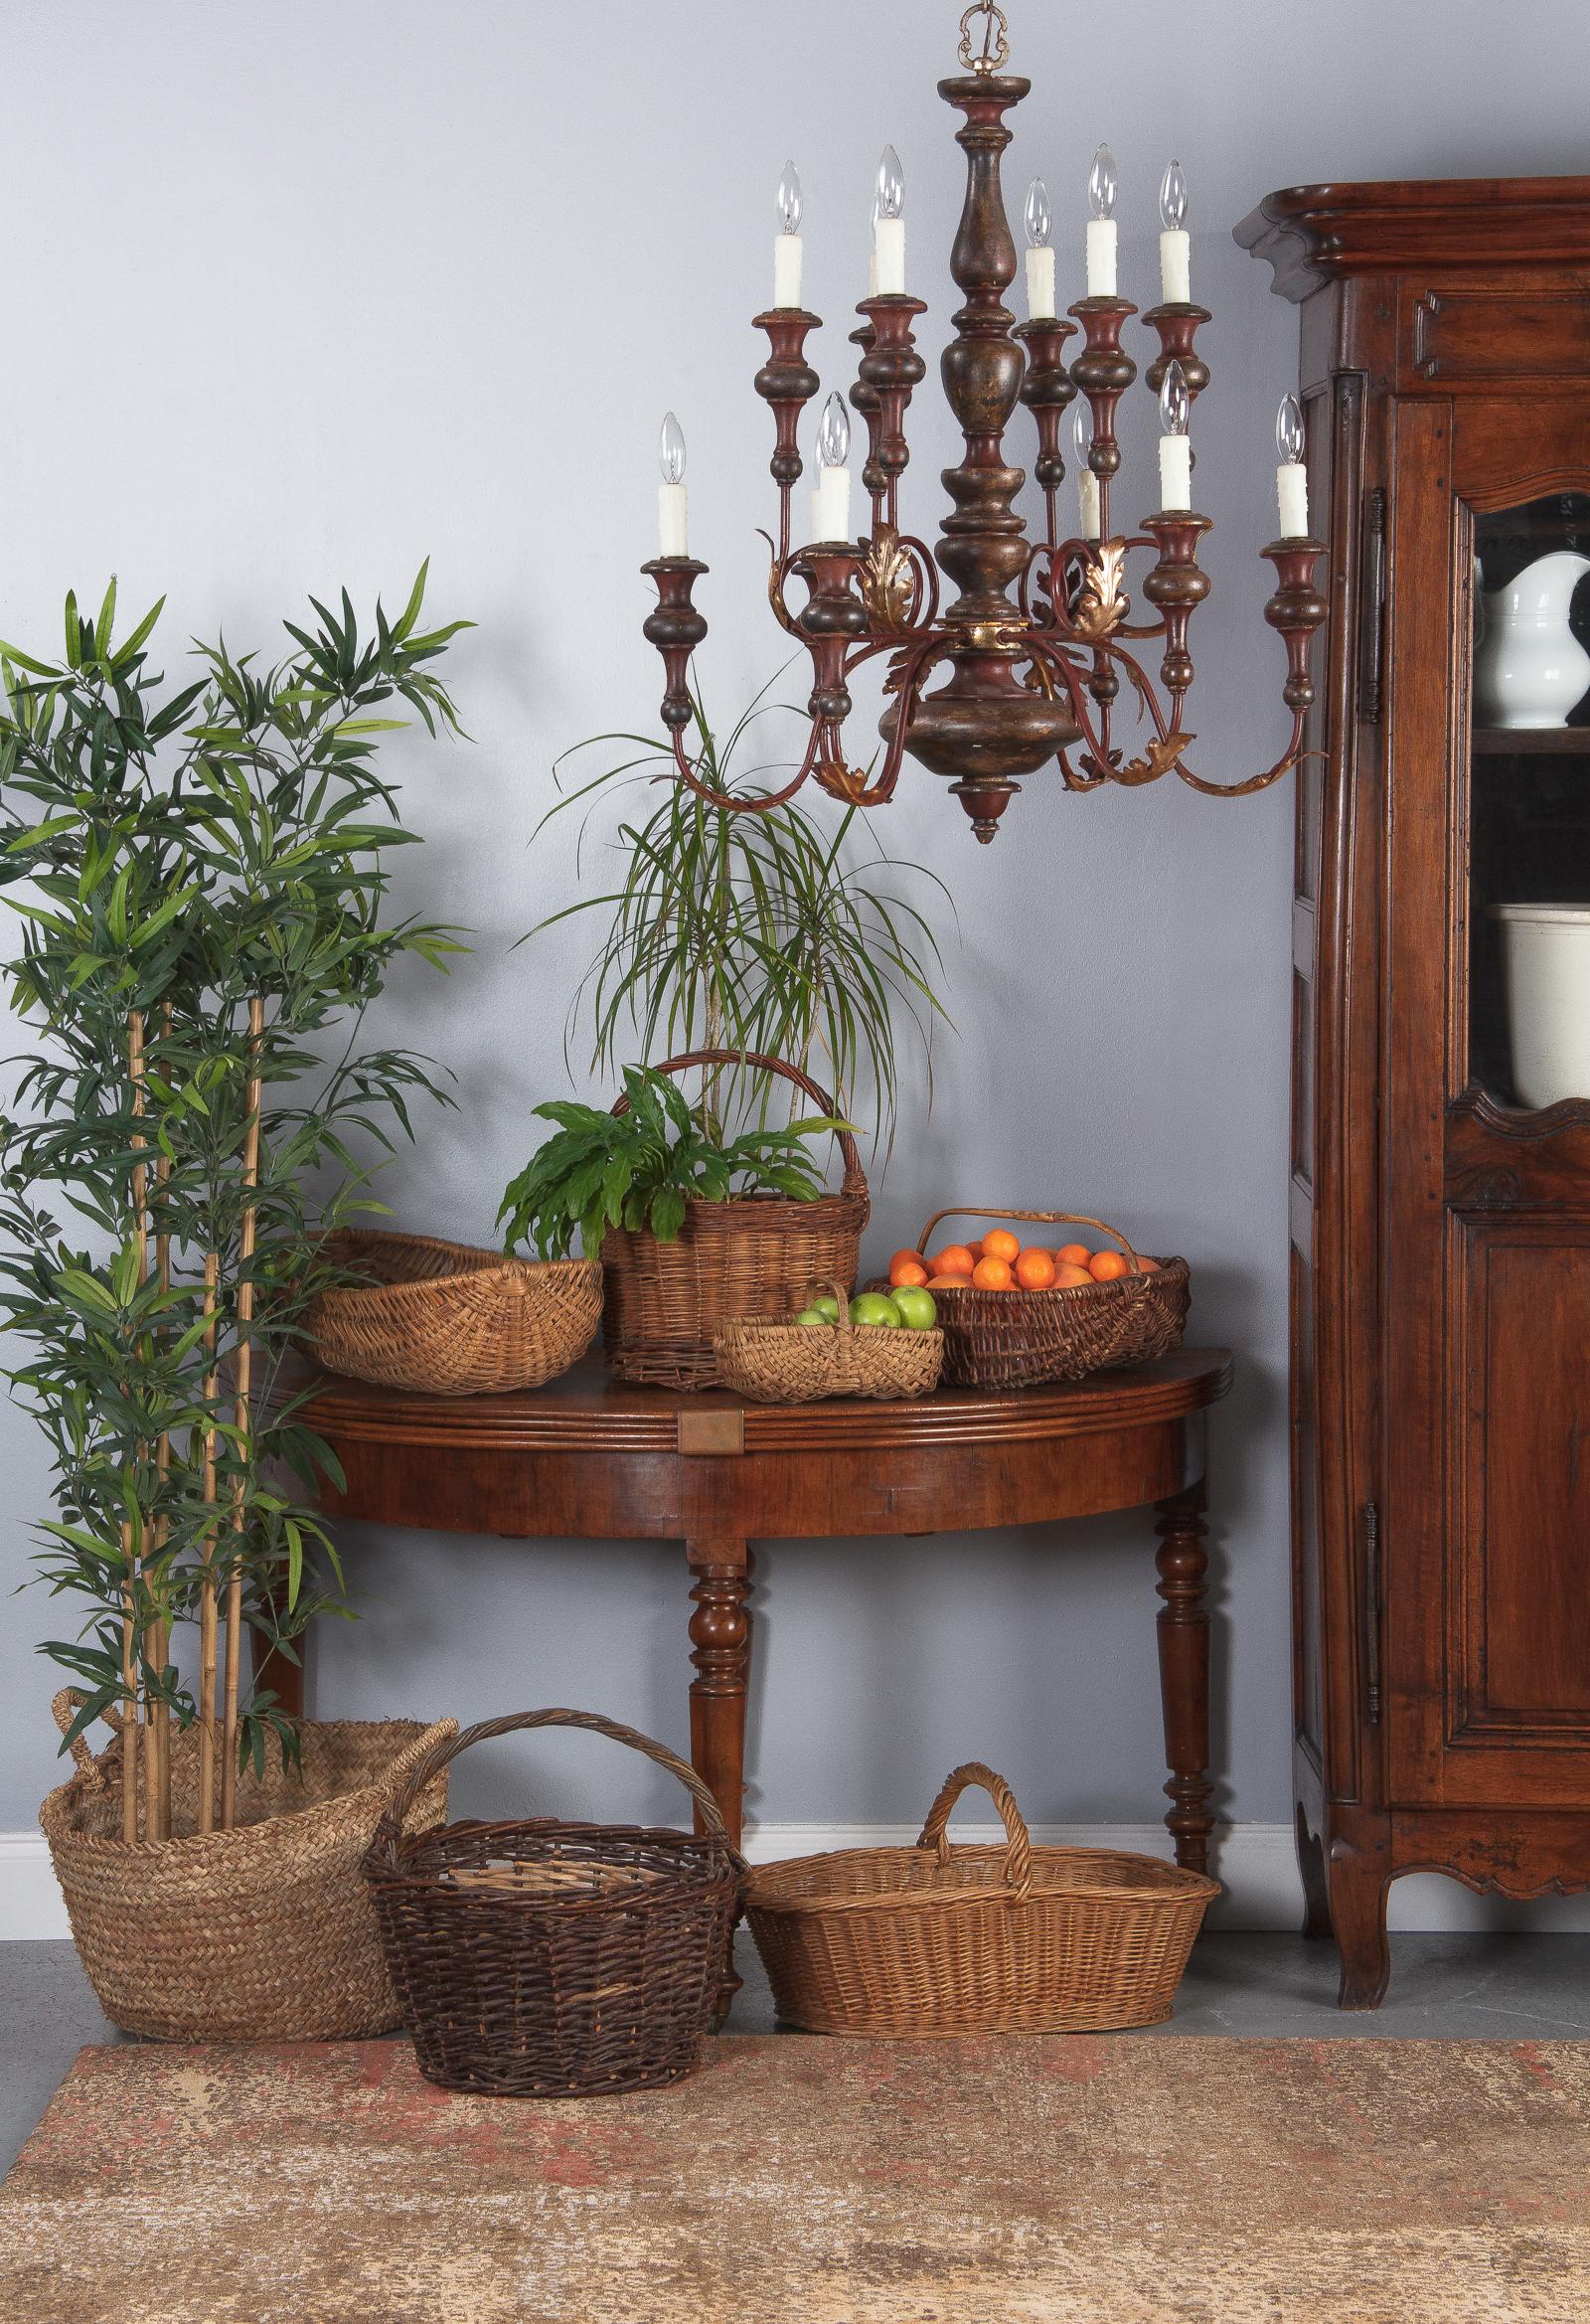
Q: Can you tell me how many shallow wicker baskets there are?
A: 4